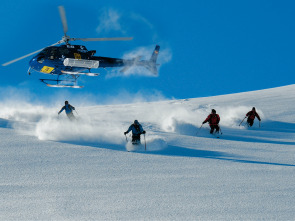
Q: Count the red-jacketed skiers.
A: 2